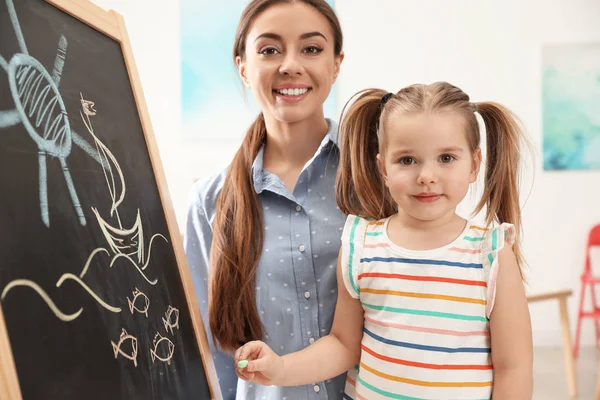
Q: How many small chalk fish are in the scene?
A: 4